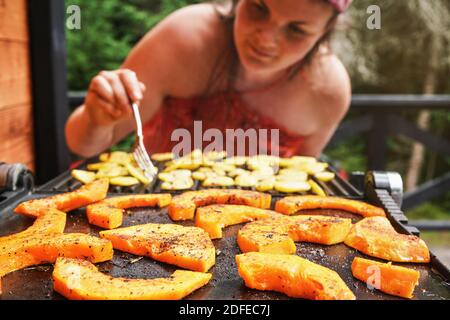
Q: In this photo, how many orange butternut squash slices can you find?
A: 13